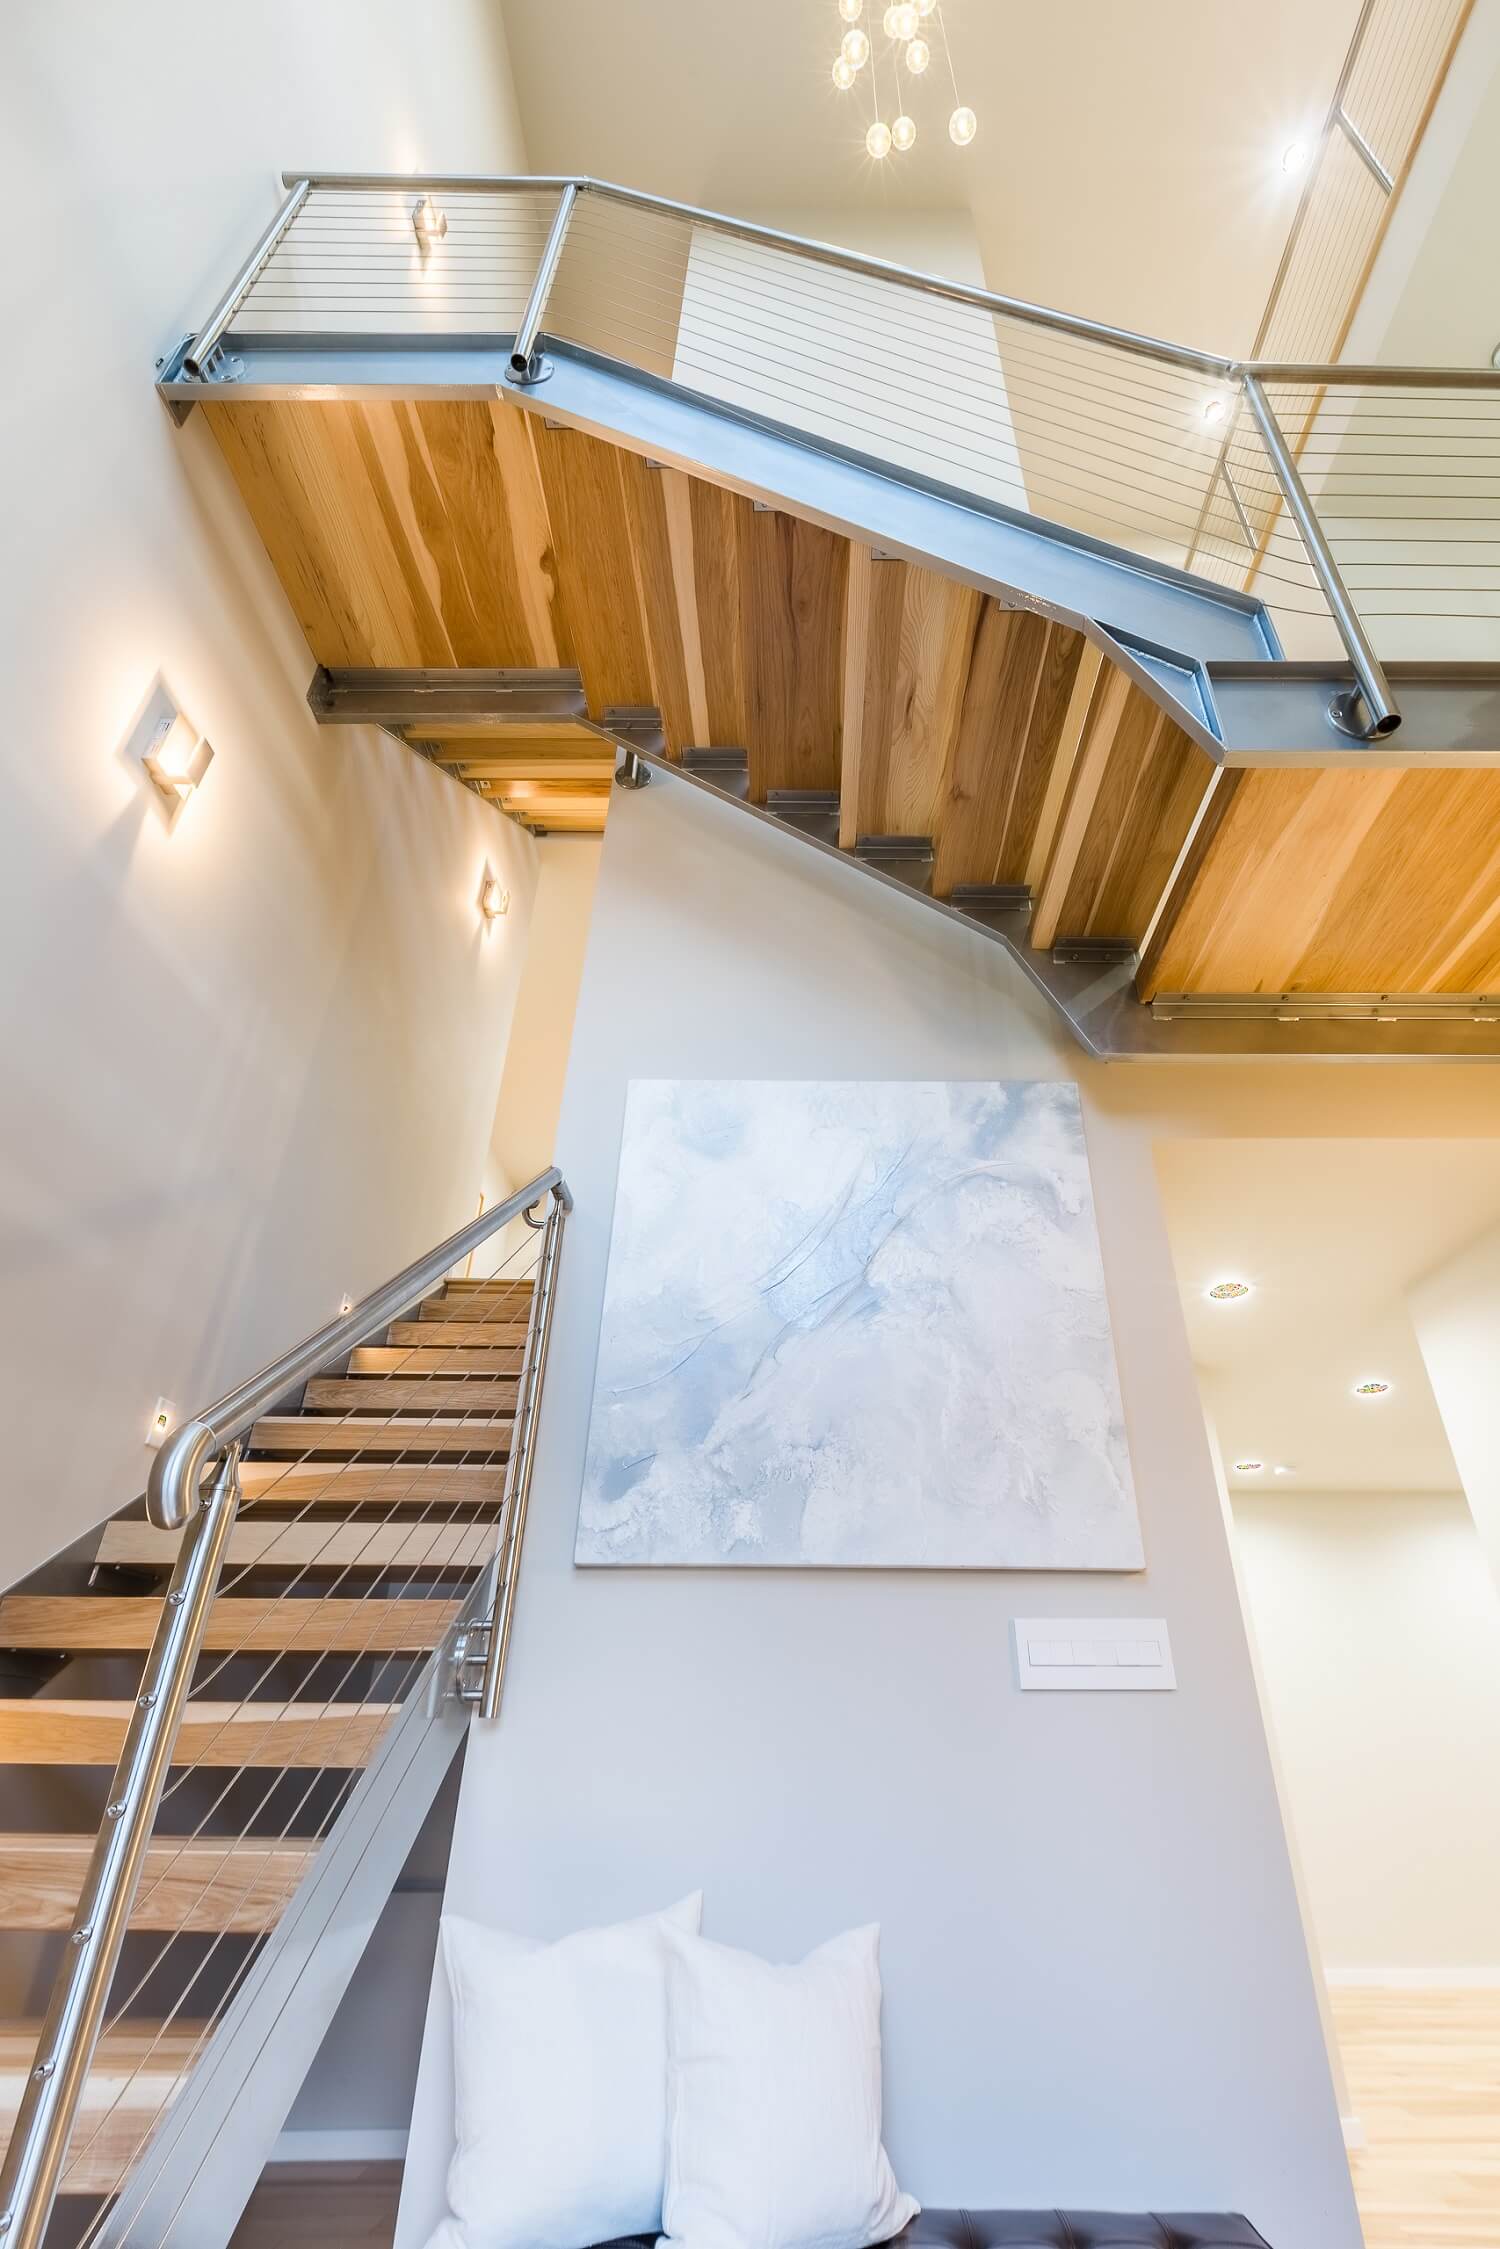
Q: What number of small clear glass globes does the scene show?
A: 10